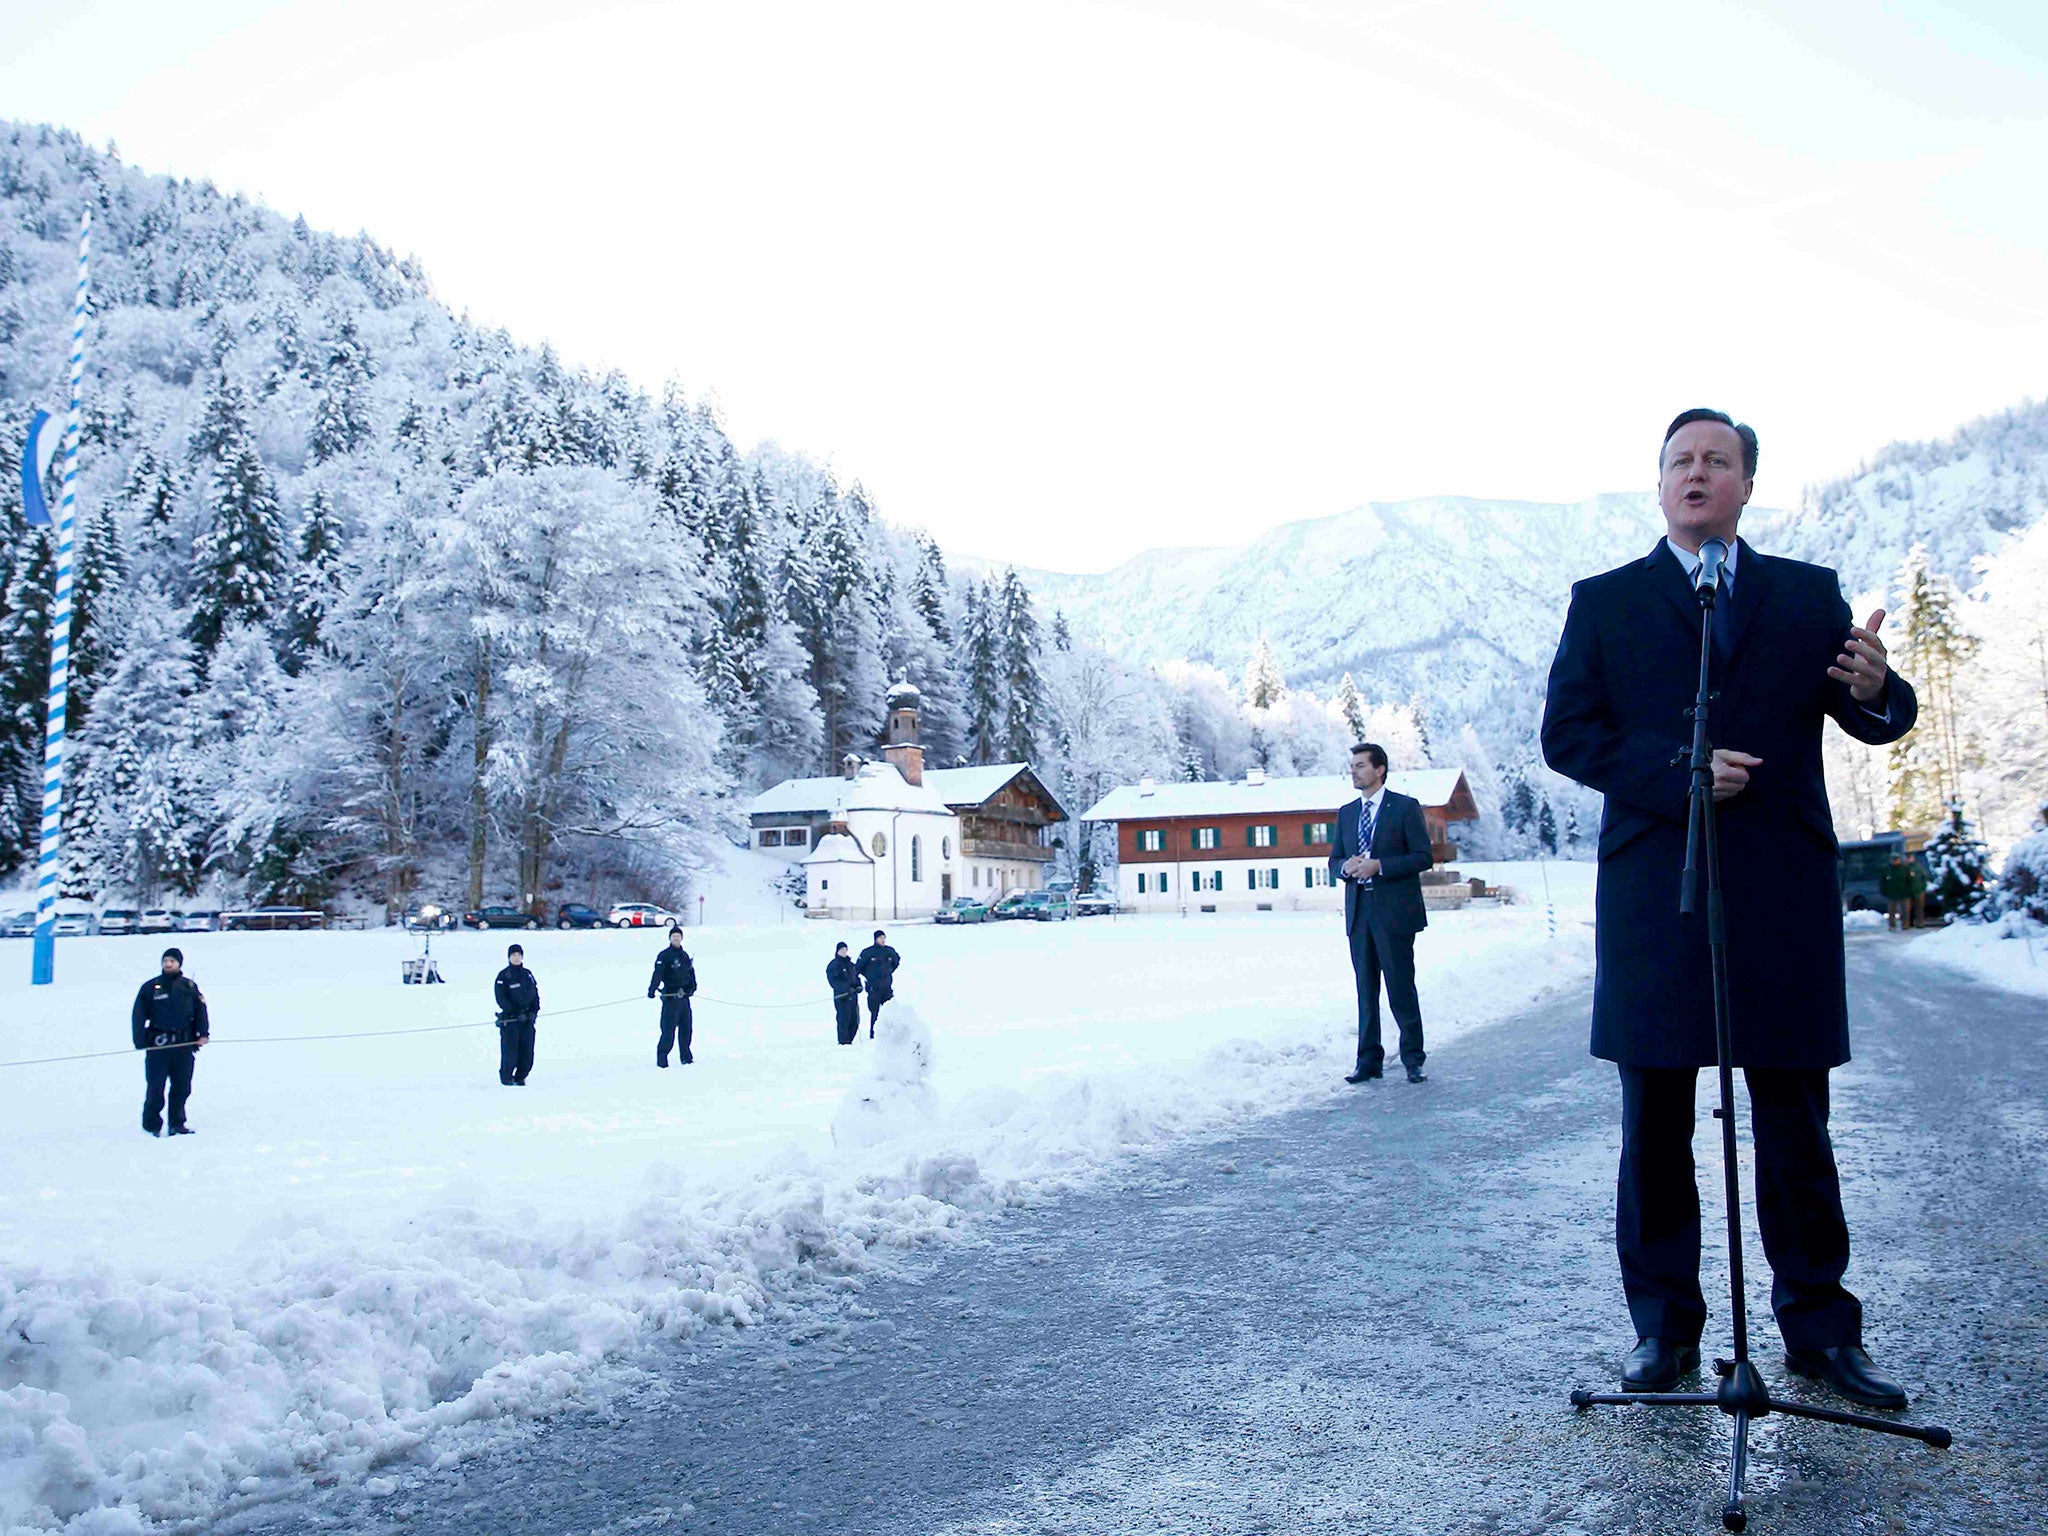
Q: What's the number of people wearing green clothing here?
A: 2